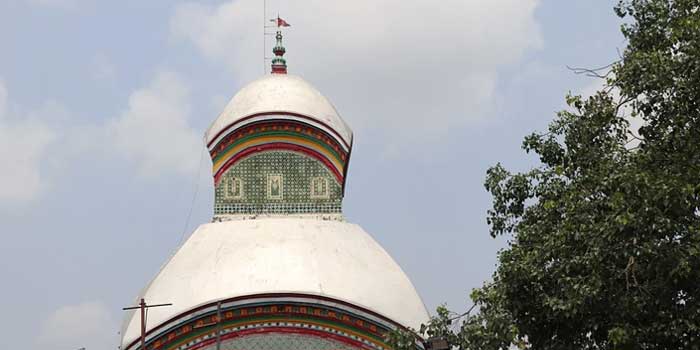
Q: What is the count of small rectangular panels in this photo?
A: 3